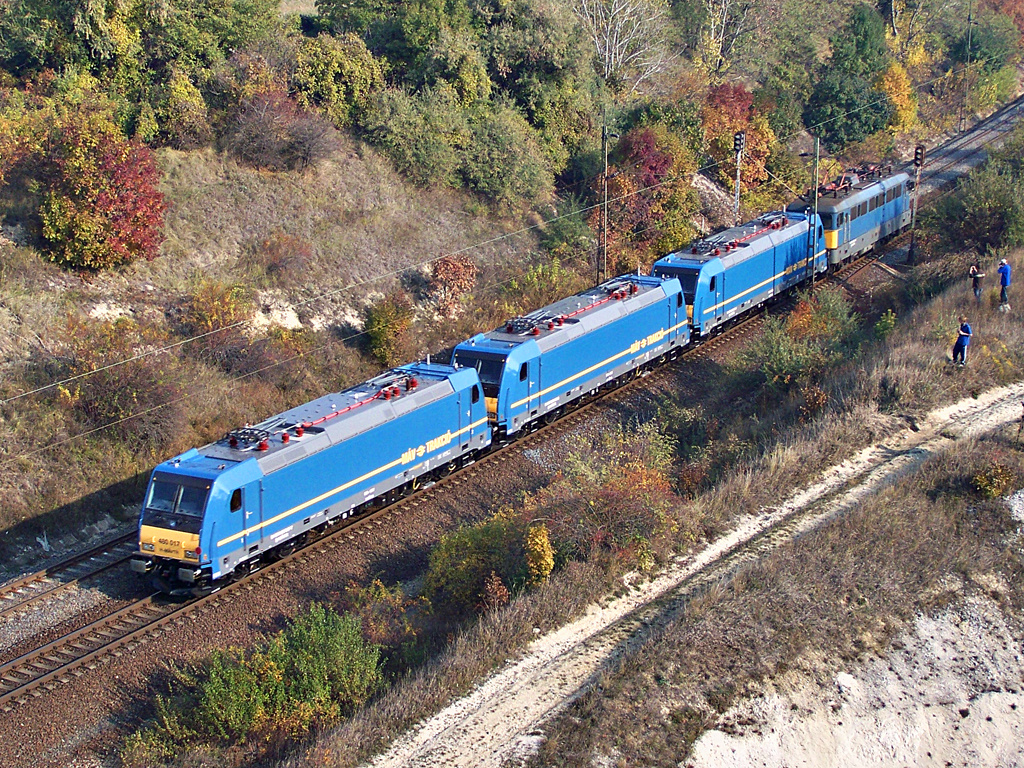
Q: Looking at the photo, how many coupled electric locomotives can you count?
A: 4